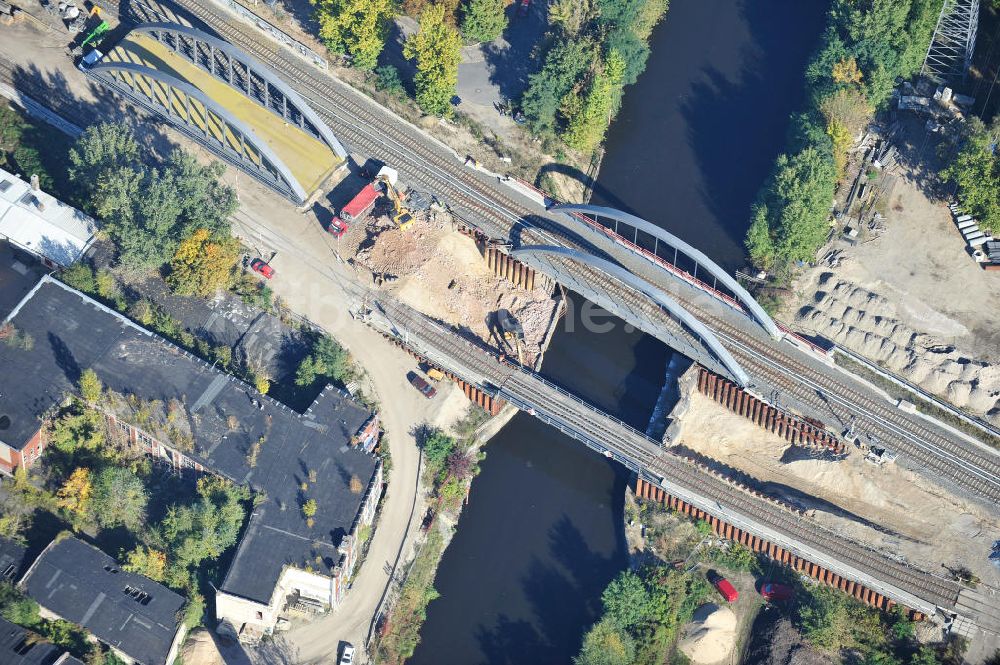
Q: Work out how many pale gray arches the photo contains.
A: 4